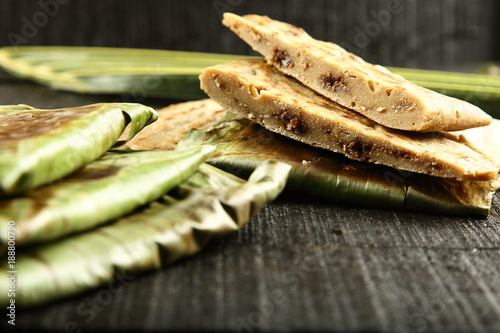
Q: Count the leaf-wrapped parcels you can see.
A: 4